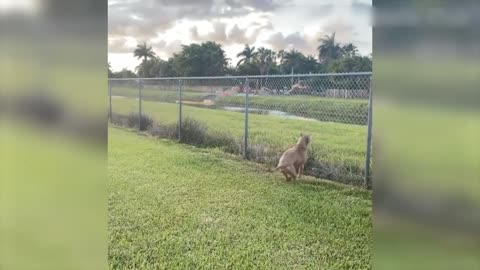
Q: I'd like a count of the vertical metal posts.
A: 5